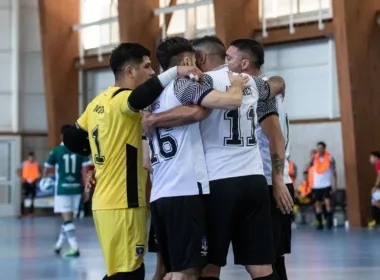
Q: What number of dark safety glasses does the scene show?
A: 0